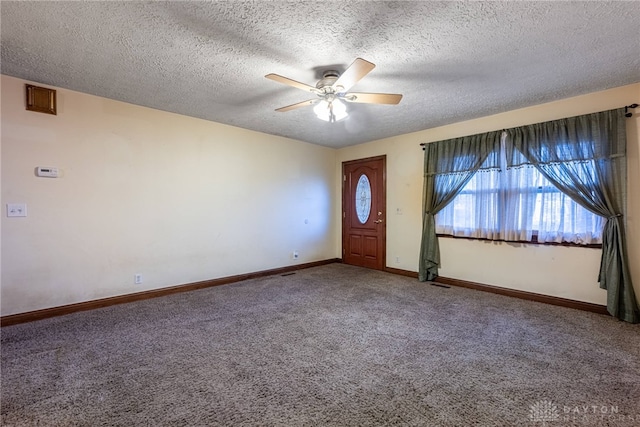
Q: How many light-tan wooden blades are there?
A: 4